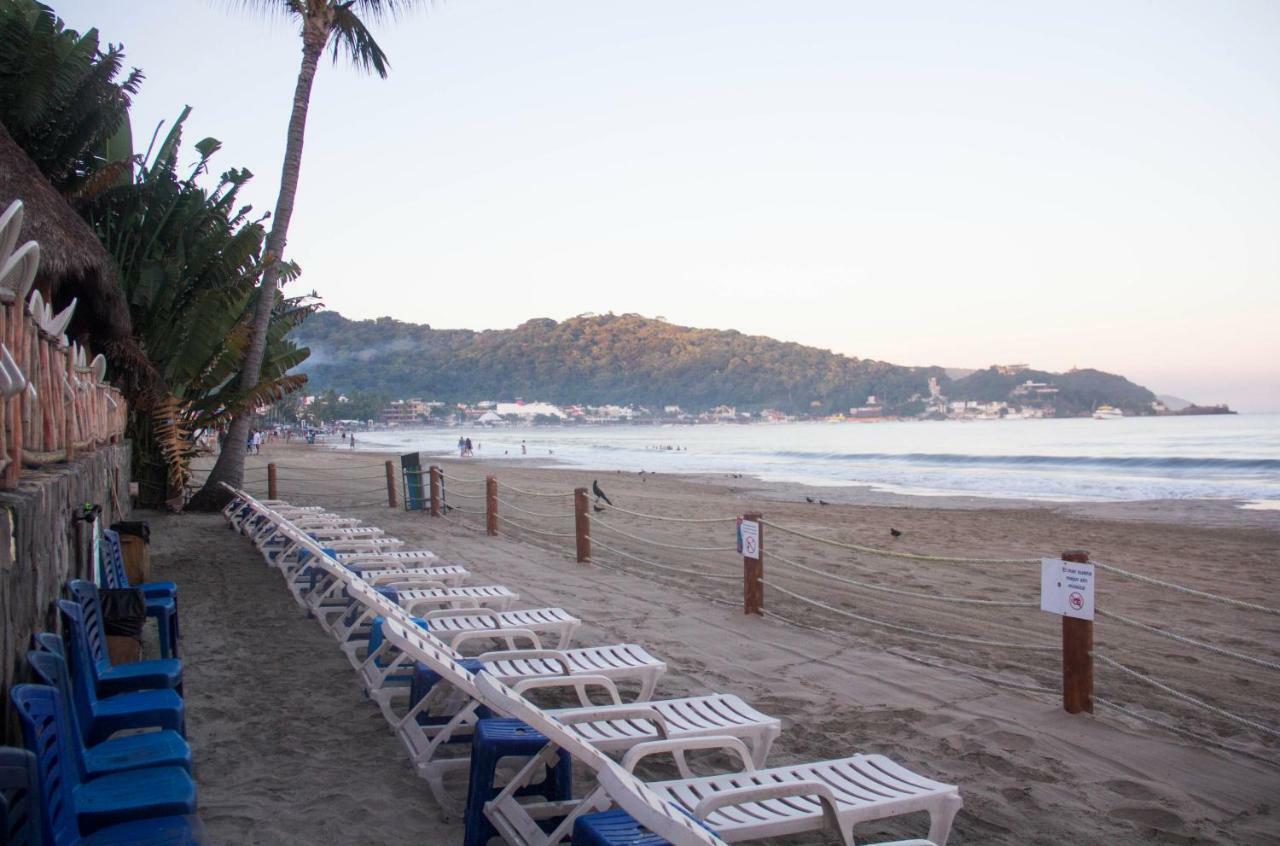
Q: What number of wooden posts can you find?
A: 7